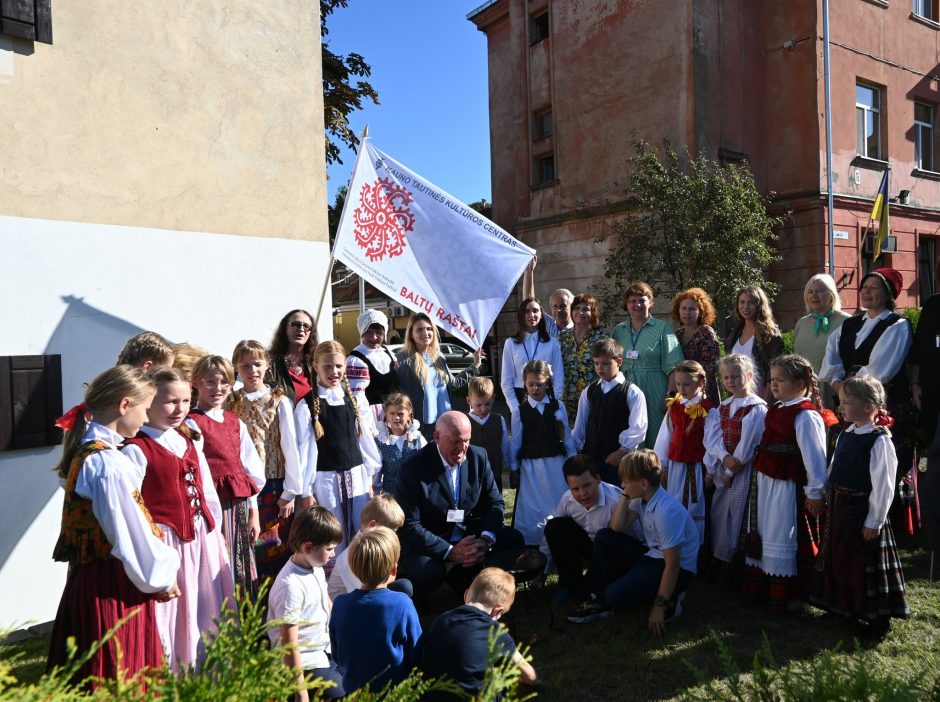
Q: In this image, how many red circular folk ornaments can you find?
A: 1